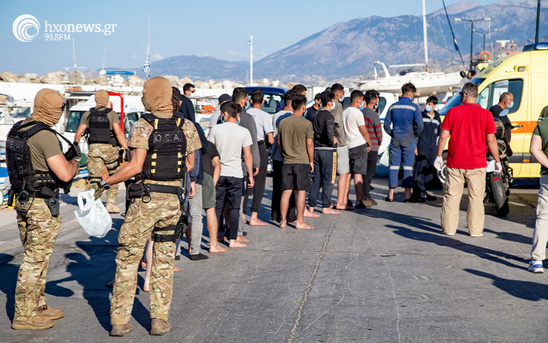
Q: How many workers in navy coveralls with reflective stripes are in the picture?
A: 2